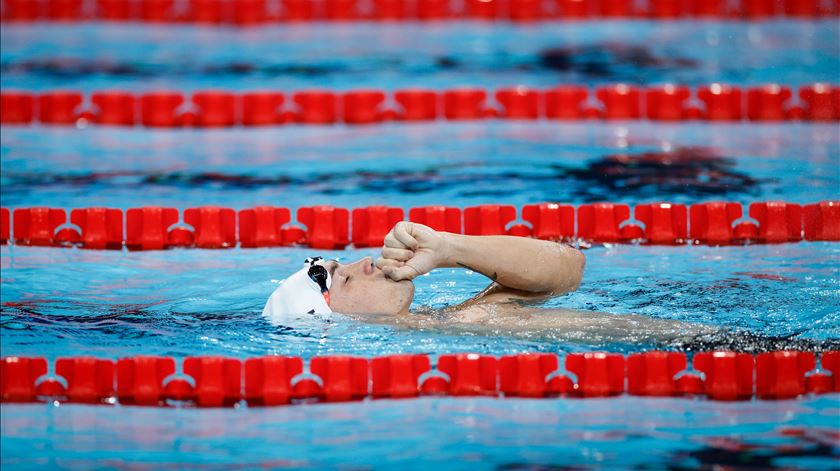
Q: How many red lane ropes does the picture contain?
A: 4